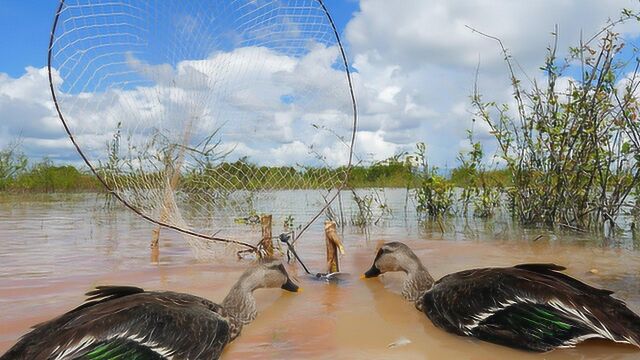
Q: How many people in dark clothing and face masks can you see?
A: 0